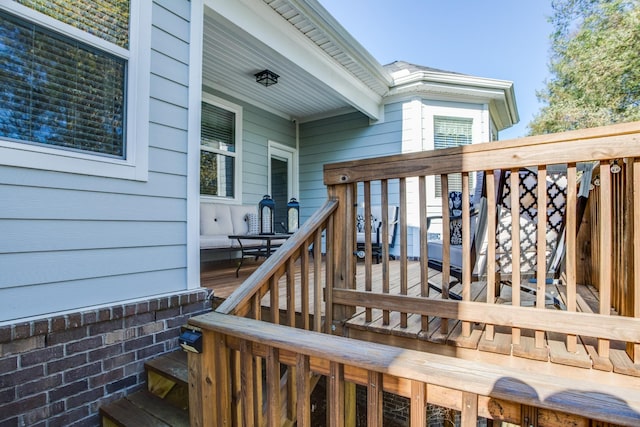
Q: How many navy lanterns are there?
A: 2